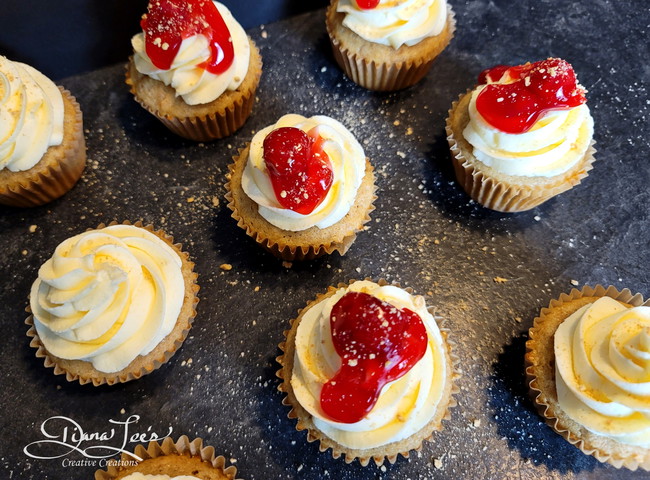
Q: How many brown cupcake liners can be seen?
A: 9